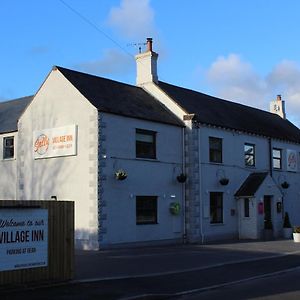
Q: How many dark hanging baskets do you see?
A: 4